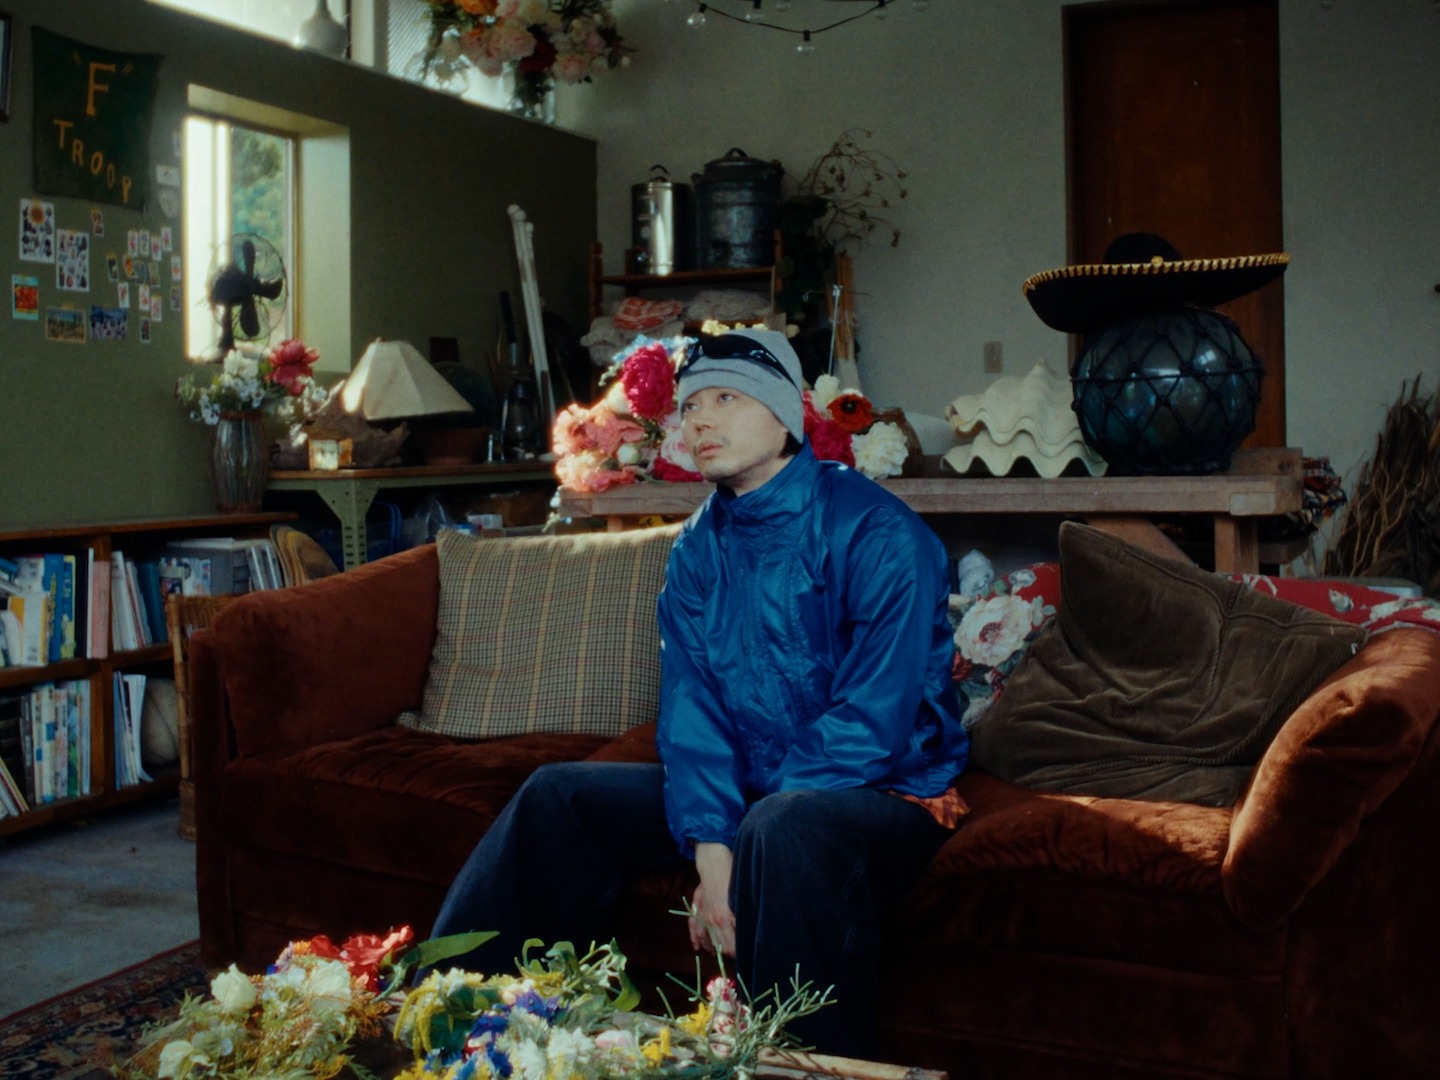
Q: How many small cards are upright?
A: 15